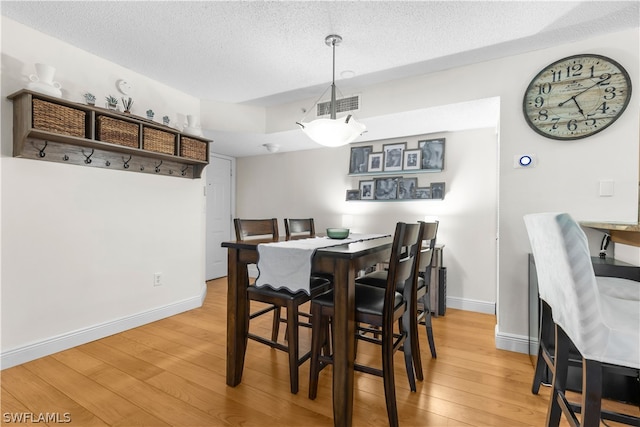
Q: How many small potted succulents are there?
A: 4